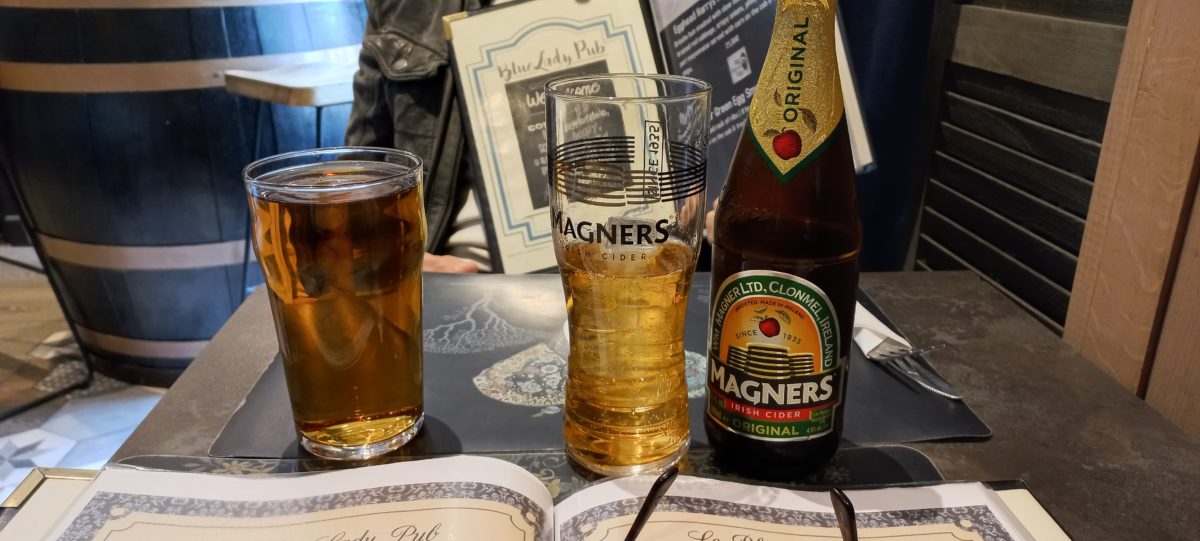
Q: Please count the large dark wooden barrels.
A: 1